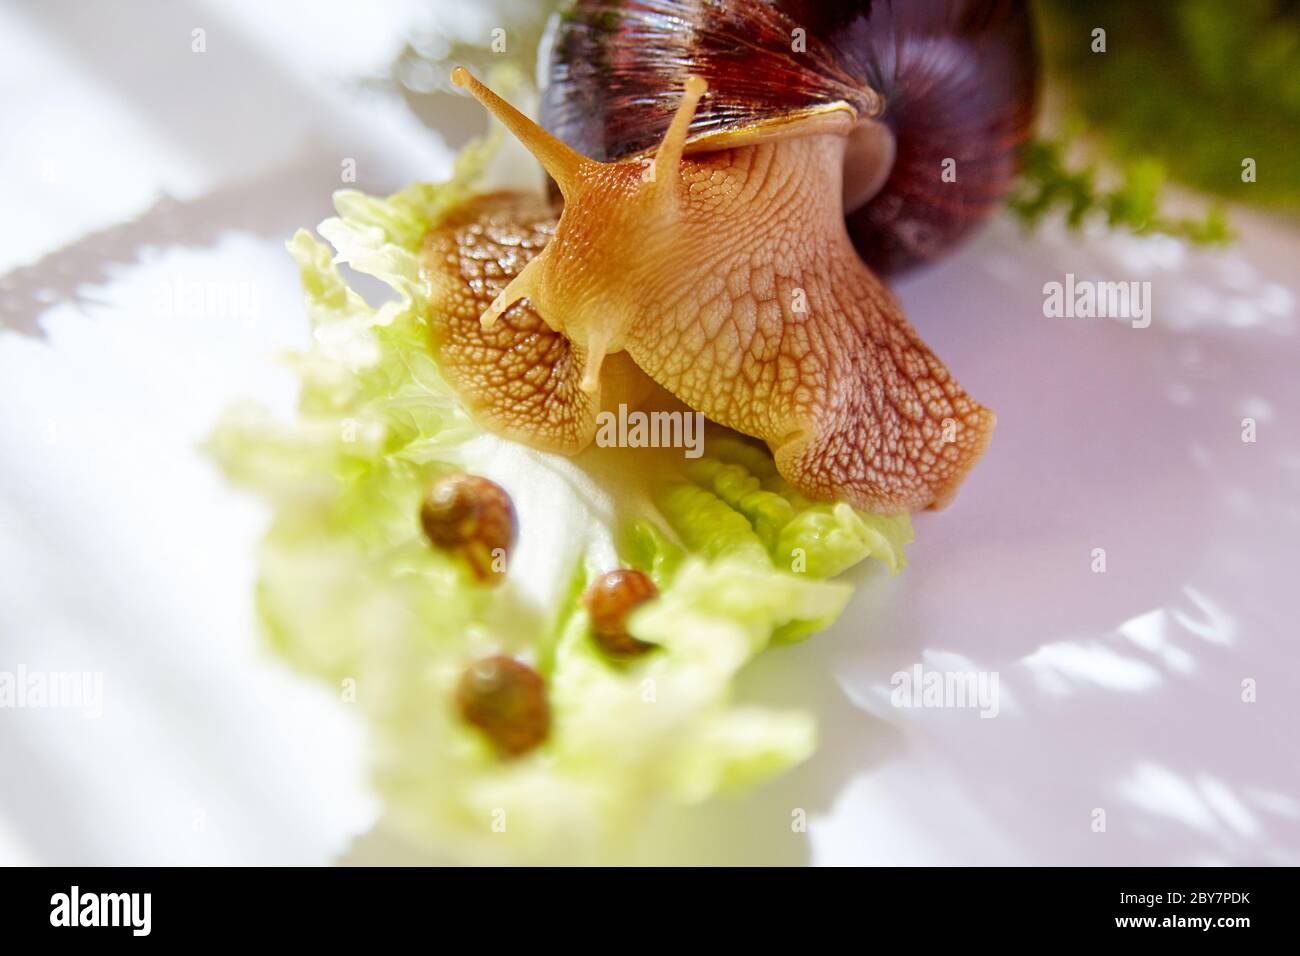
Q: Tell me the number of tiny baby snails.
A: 3